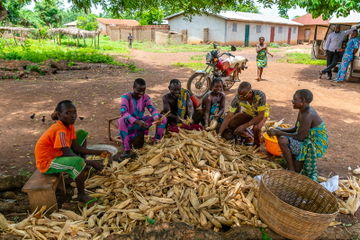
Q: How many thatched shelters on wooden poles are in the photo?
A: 2